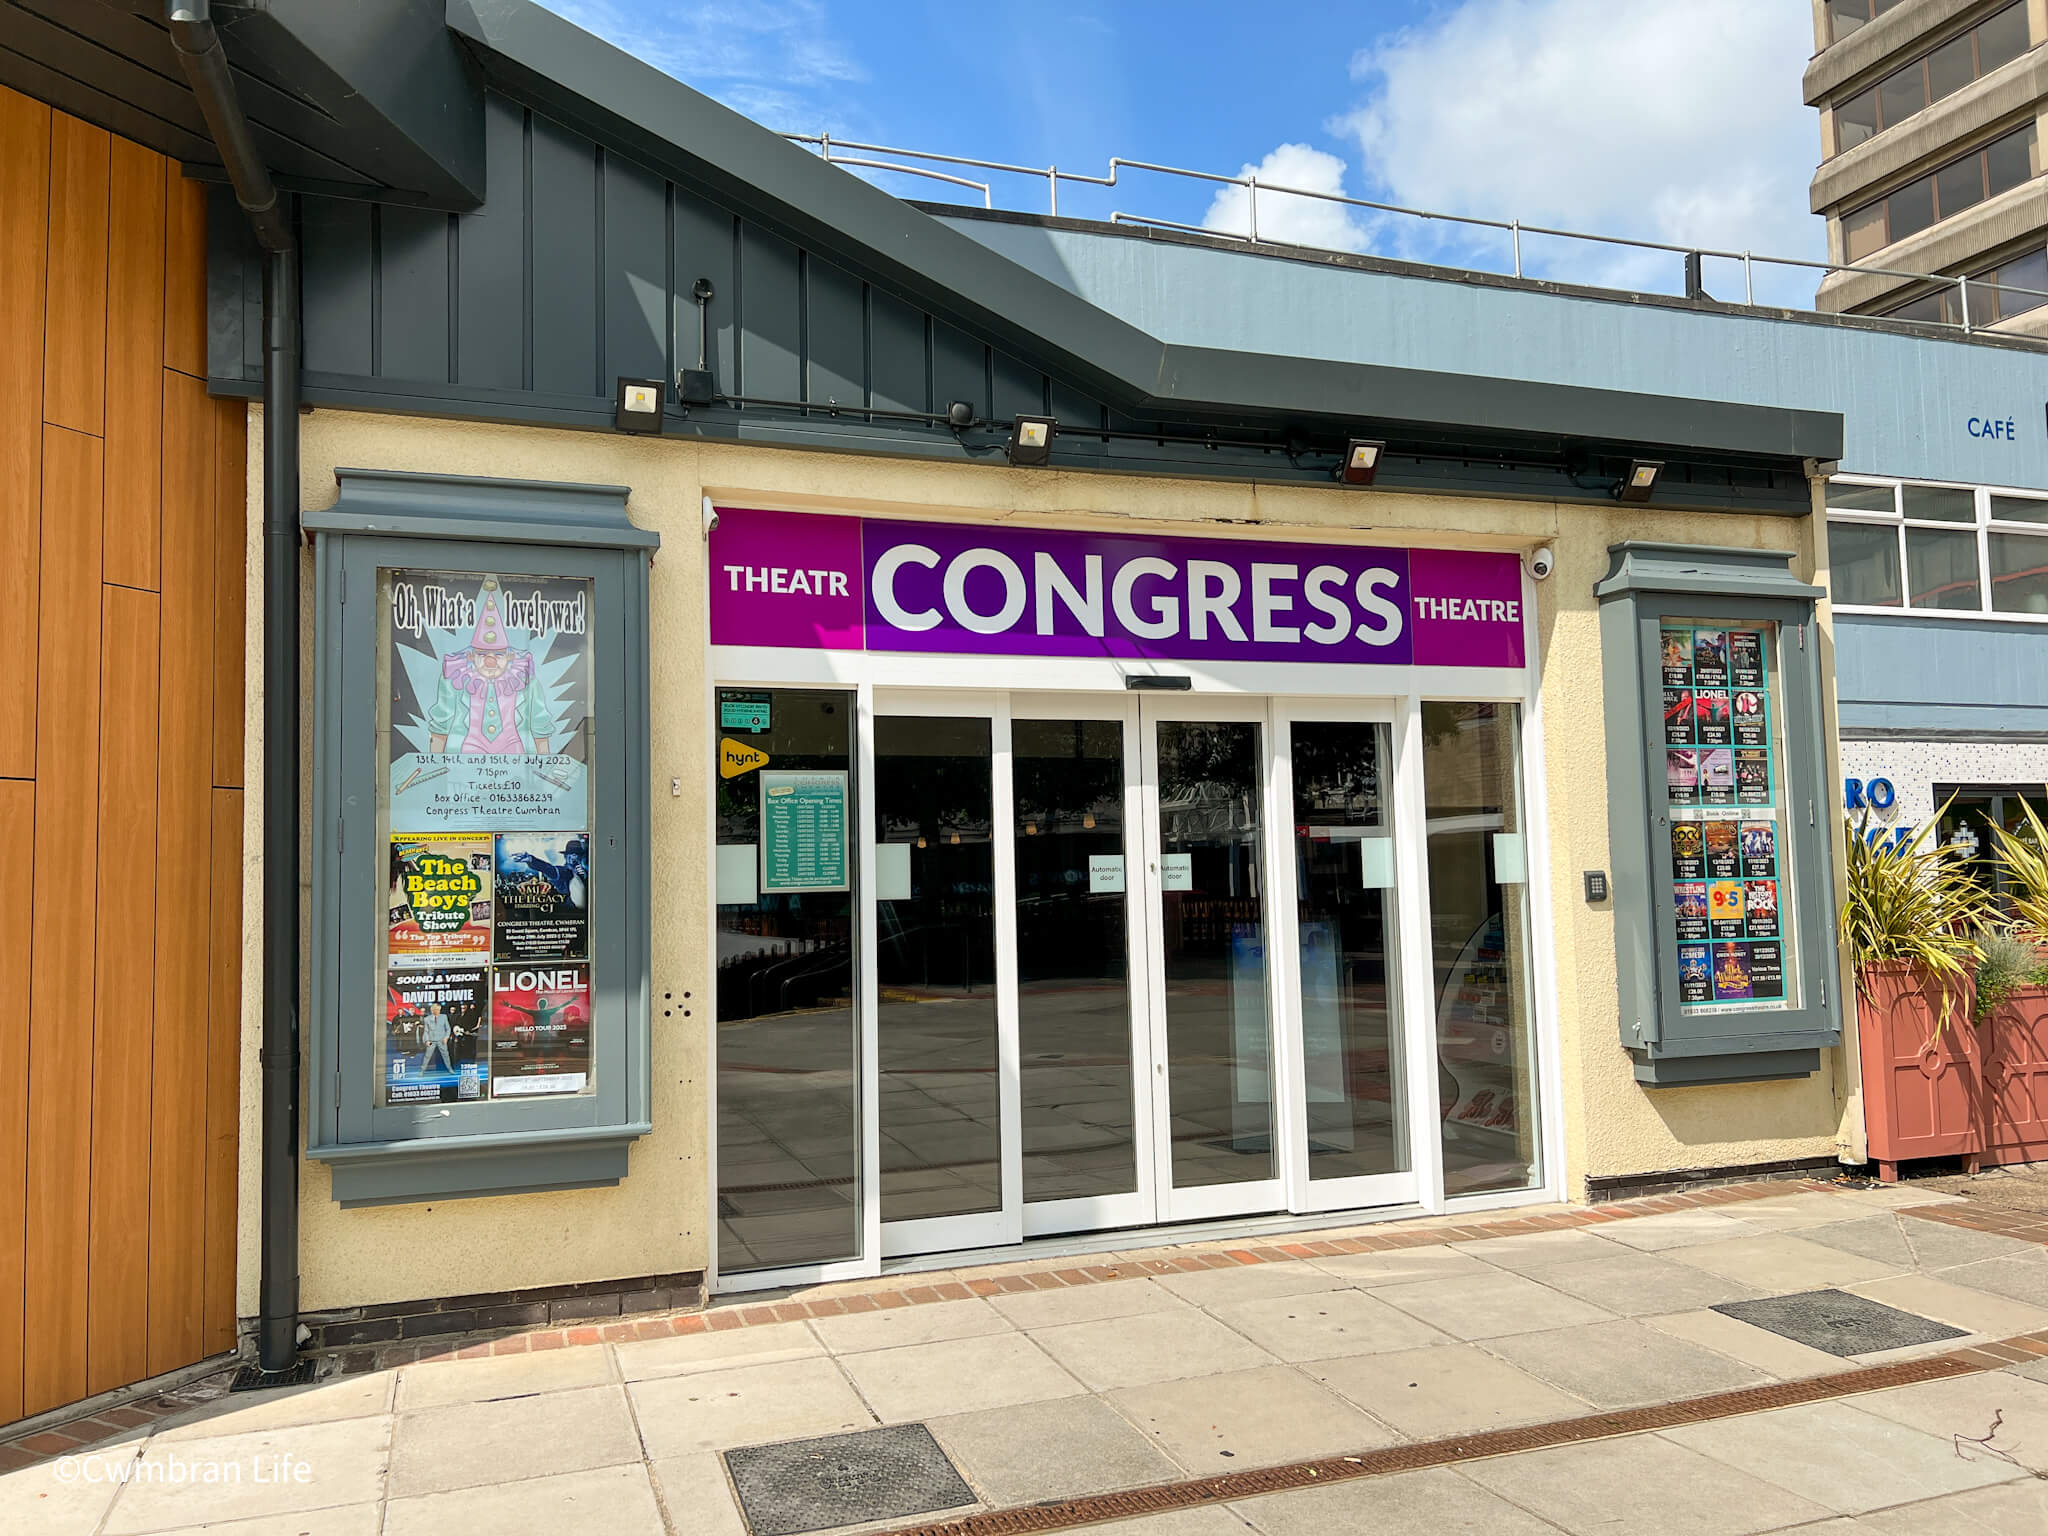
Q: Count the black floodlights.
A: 4